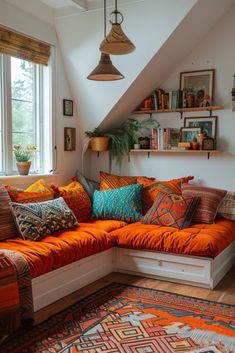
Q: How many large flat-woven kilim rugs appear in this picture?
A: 1